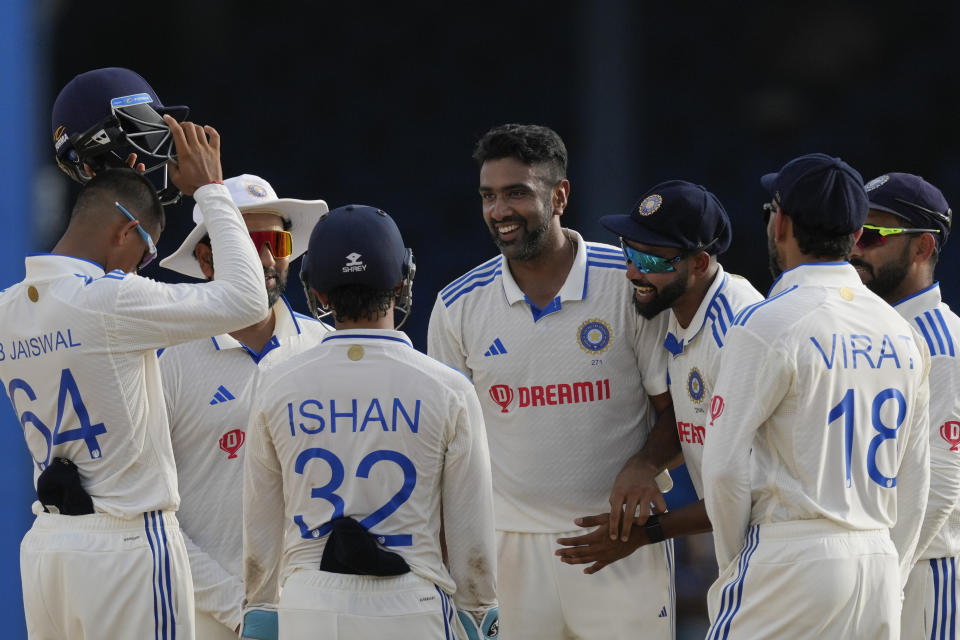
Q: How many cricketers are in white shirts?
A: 7